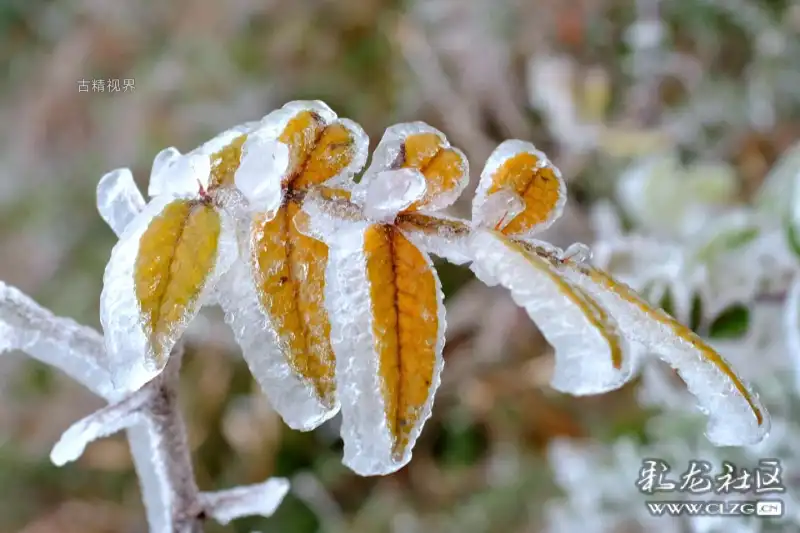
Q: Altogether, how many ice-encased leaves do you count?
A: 9